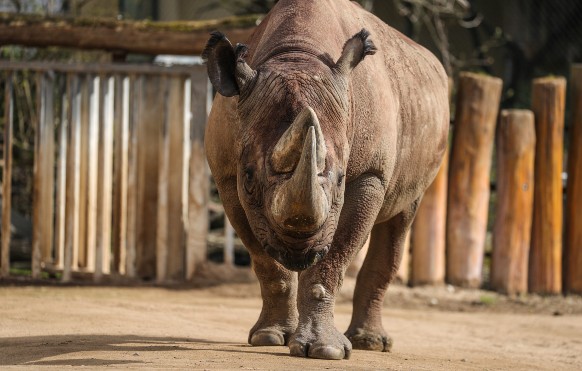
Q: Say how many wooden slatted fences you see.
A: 1